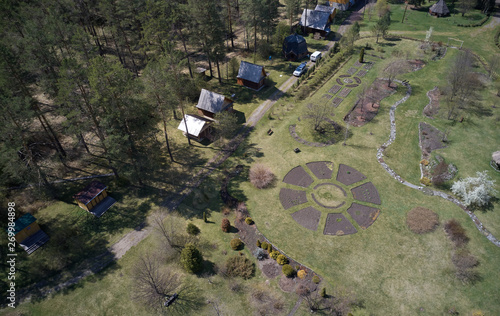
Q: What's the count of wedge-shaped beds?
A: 8